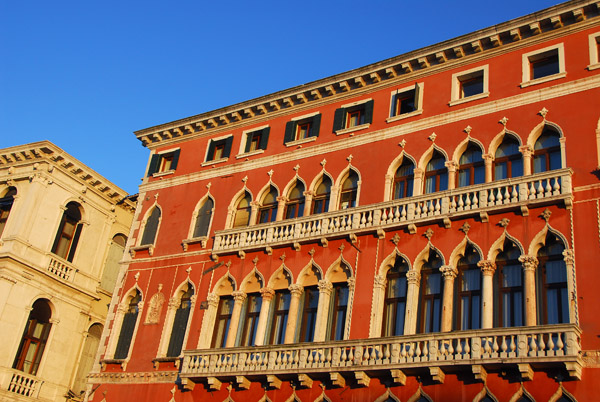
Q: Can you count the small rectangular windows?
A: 9